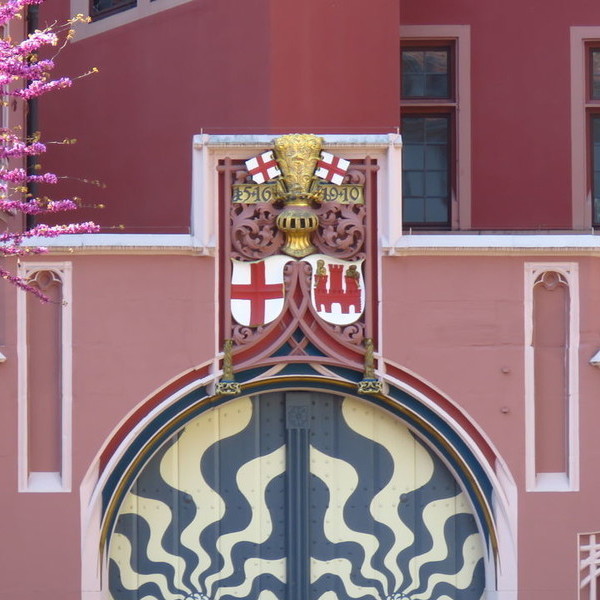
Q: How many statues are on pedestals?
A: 2